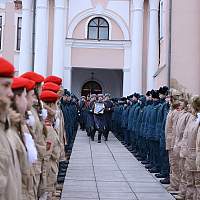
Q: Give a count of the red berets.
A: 7